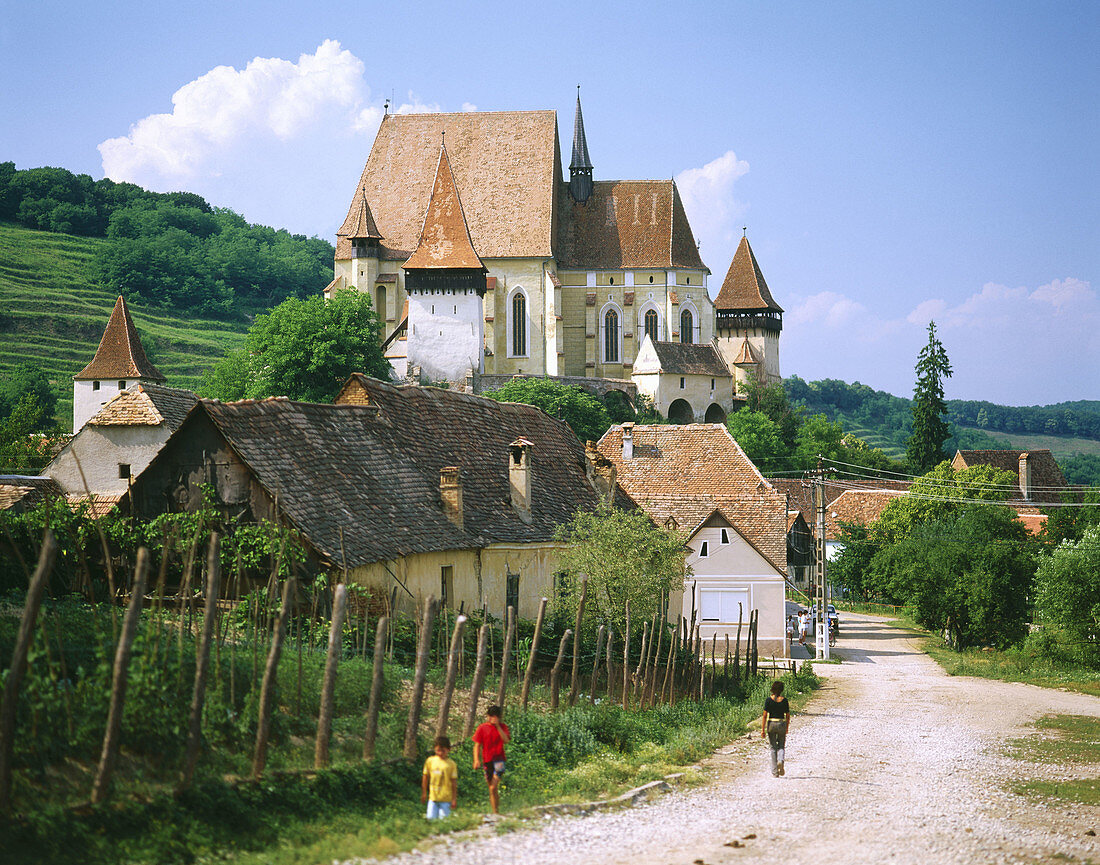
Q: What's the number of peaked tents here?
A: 0